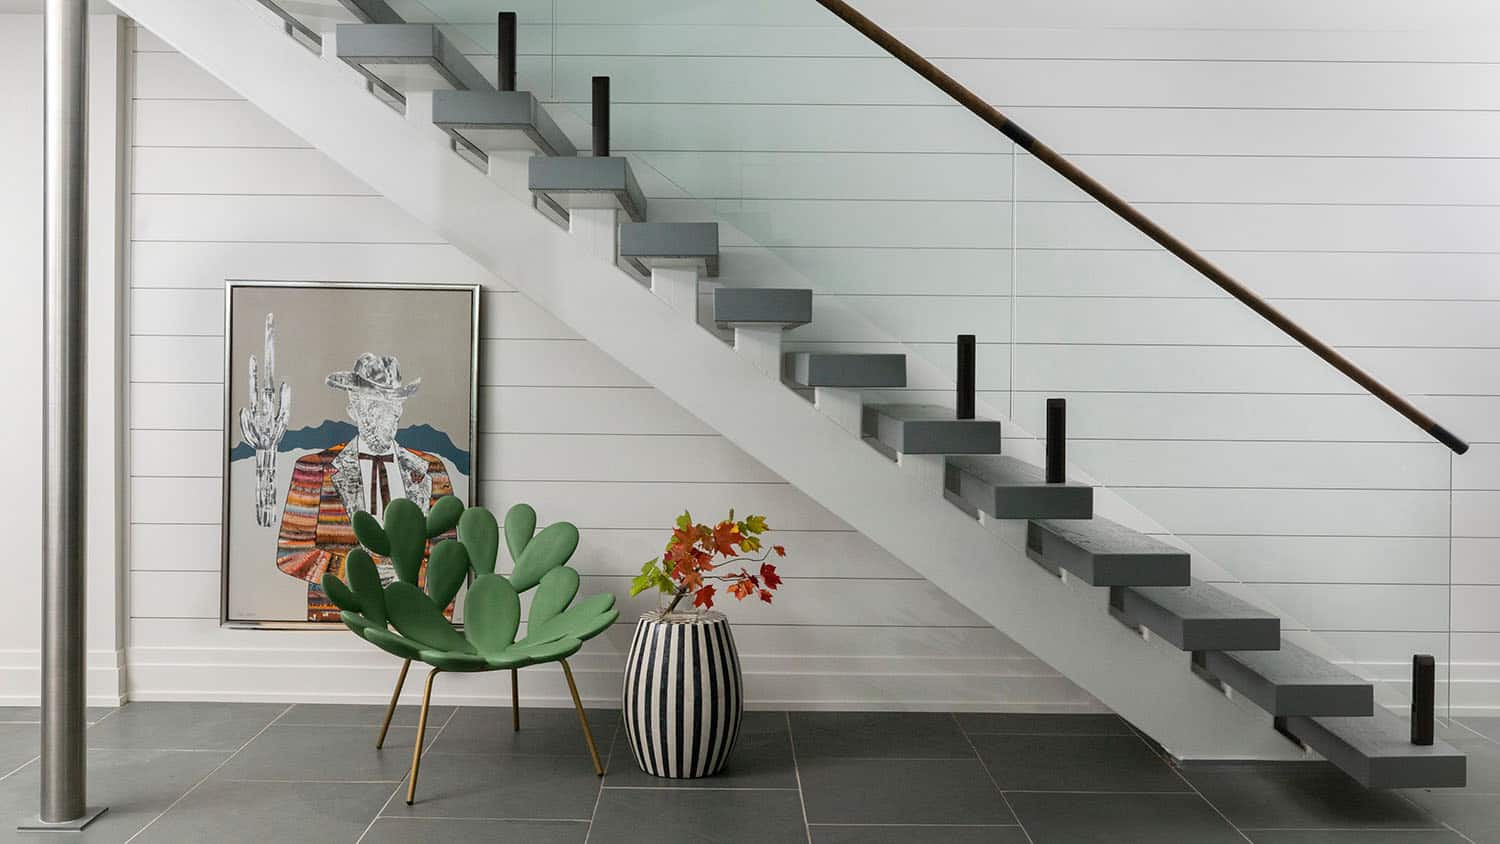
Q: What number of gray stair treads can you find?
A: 13